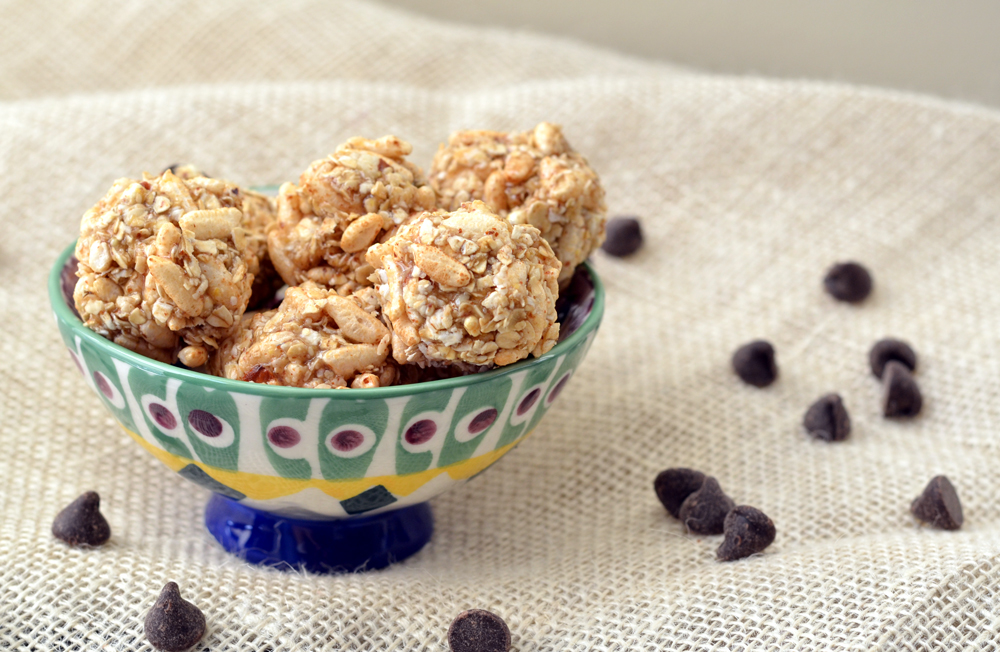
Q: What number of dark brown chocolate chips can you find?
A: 13